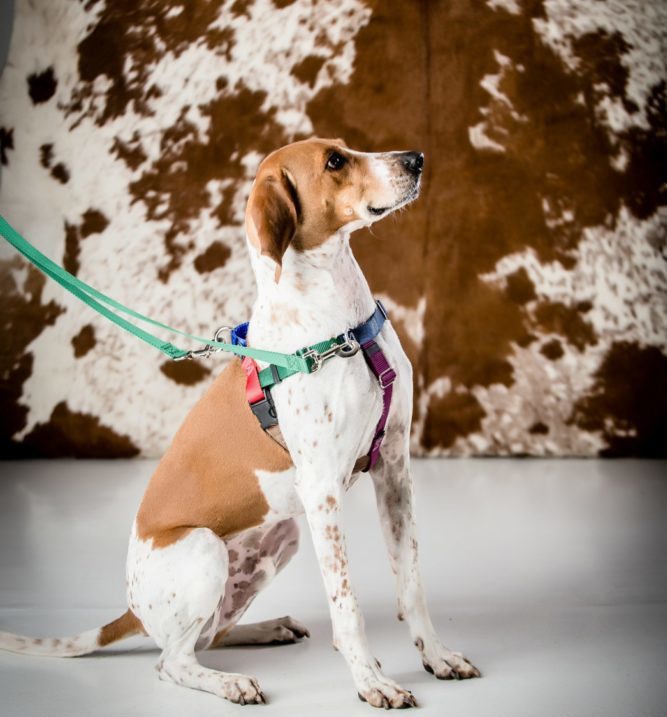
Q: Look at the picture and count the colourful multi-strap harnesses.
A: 1